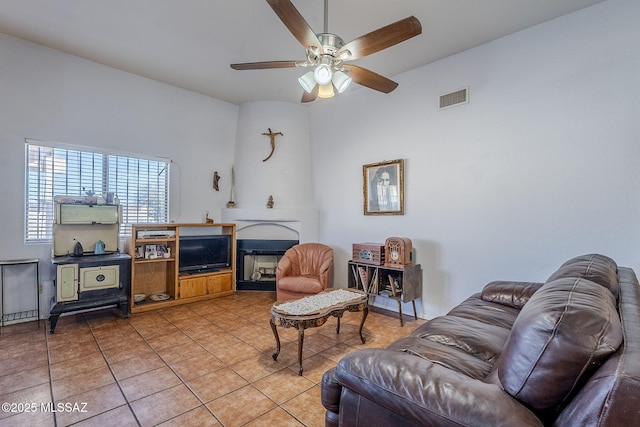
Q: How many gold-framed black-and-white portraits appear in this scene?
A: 1